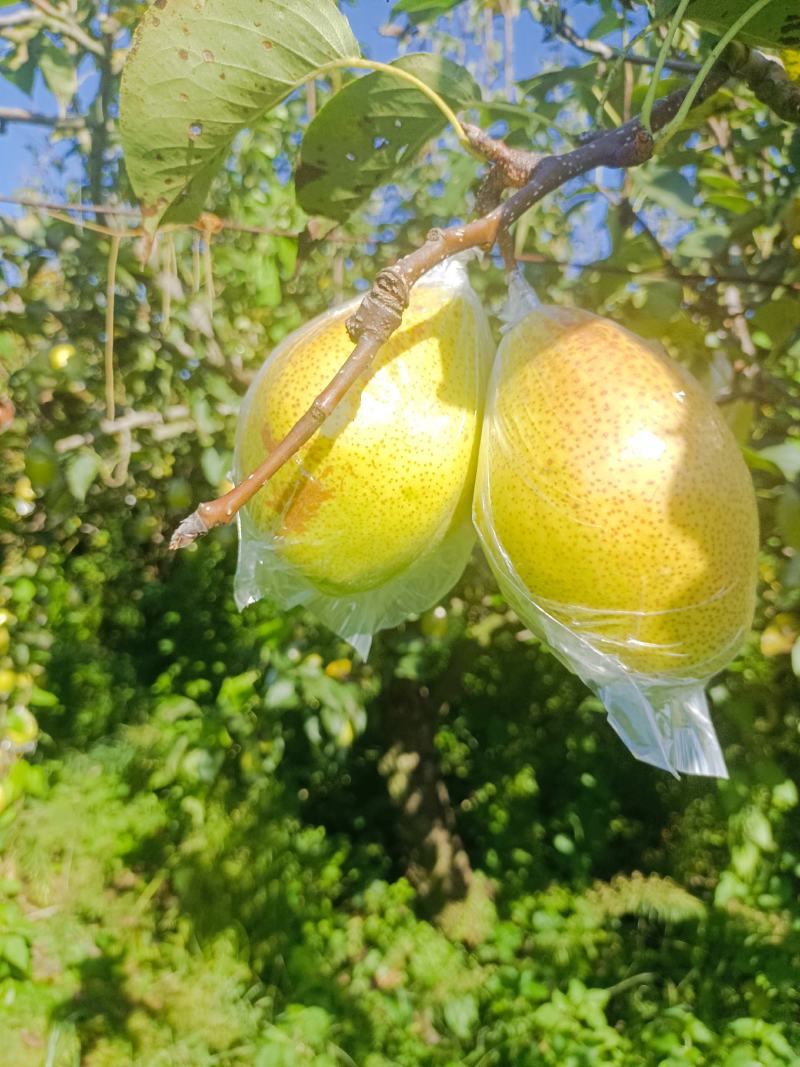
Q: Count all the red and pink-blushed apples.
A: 0